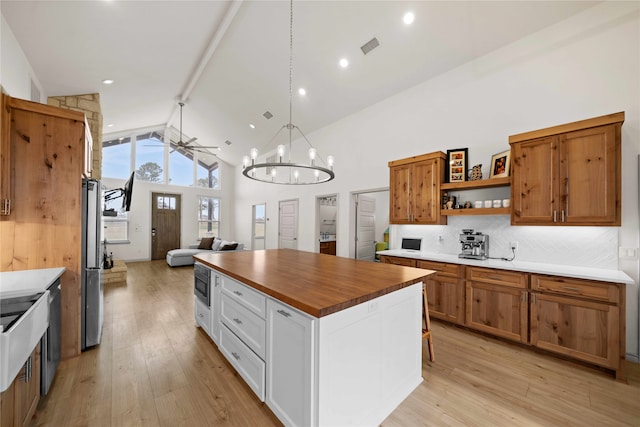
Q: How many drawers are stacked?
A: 3